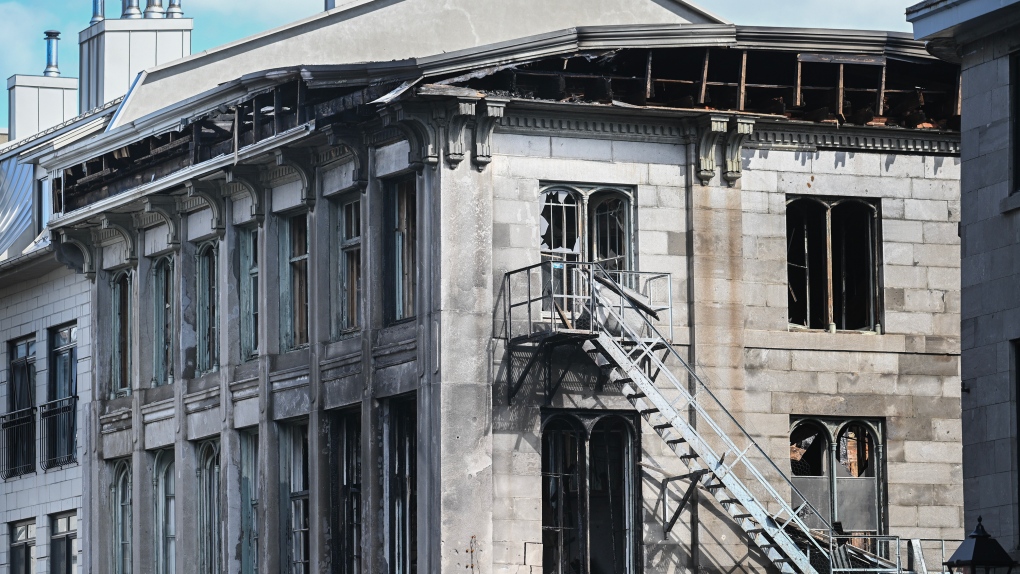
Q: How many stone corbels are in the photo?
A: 13